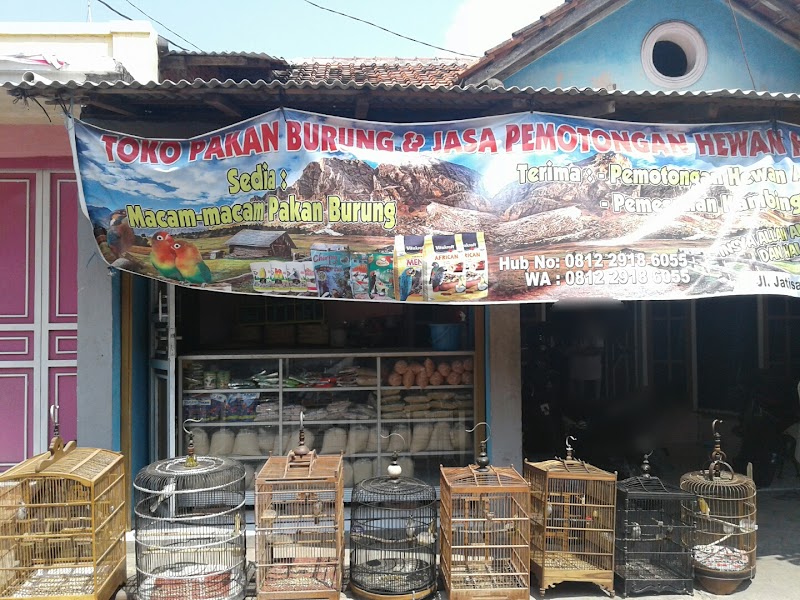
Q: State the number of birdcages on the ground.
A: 8